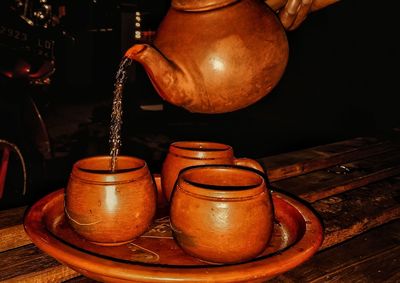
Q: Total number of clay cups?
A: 3